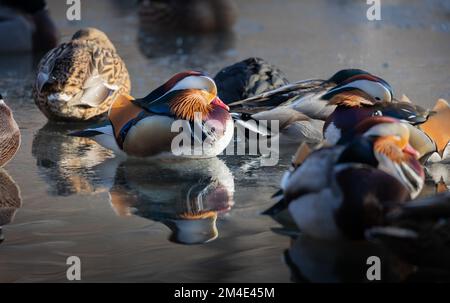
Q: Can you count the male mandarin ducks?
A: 3